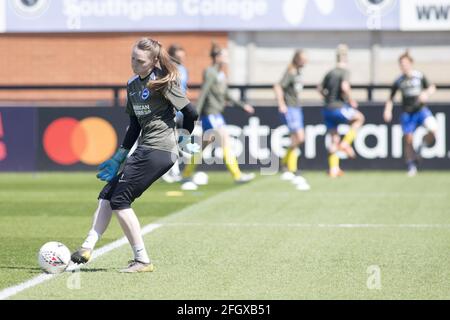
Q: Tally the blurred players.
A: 5